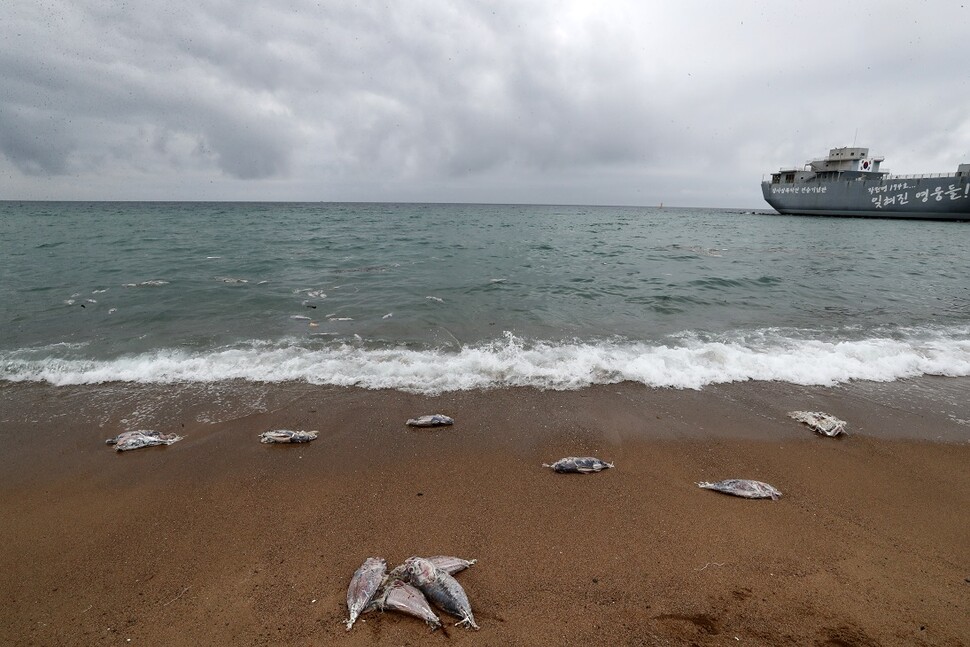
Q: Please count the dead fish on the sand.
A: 10